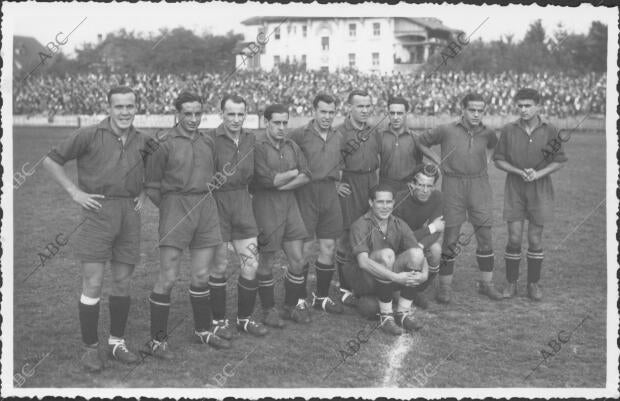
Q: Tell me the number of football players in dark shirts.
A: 11